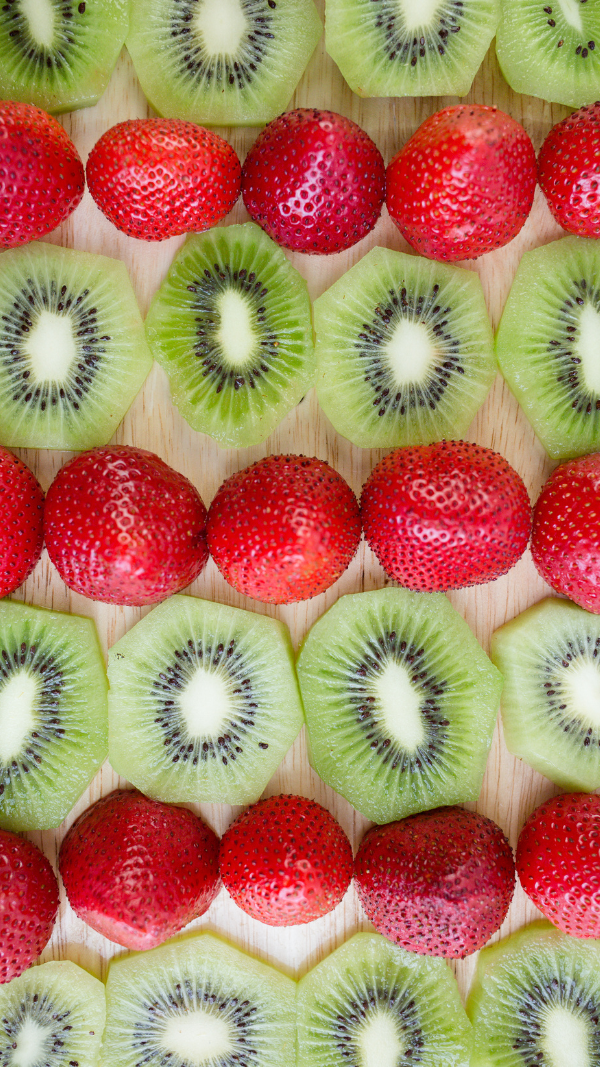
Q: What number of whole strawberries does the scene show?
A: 9